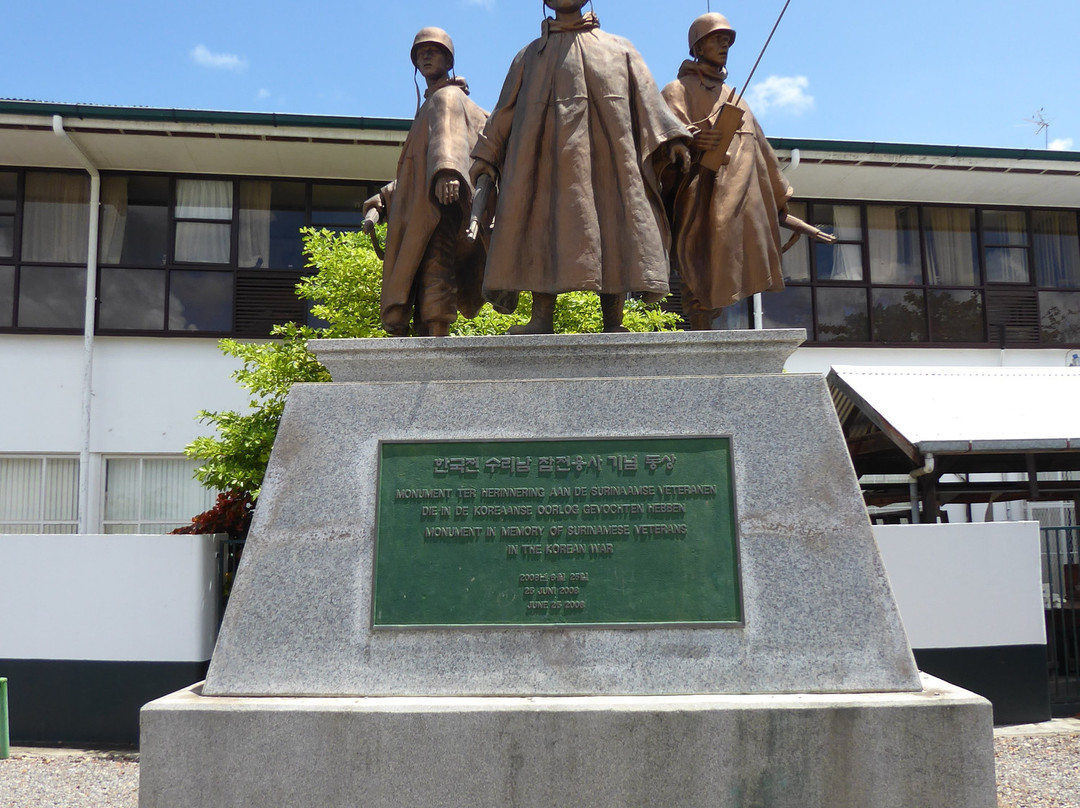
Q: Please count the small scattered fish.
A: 0